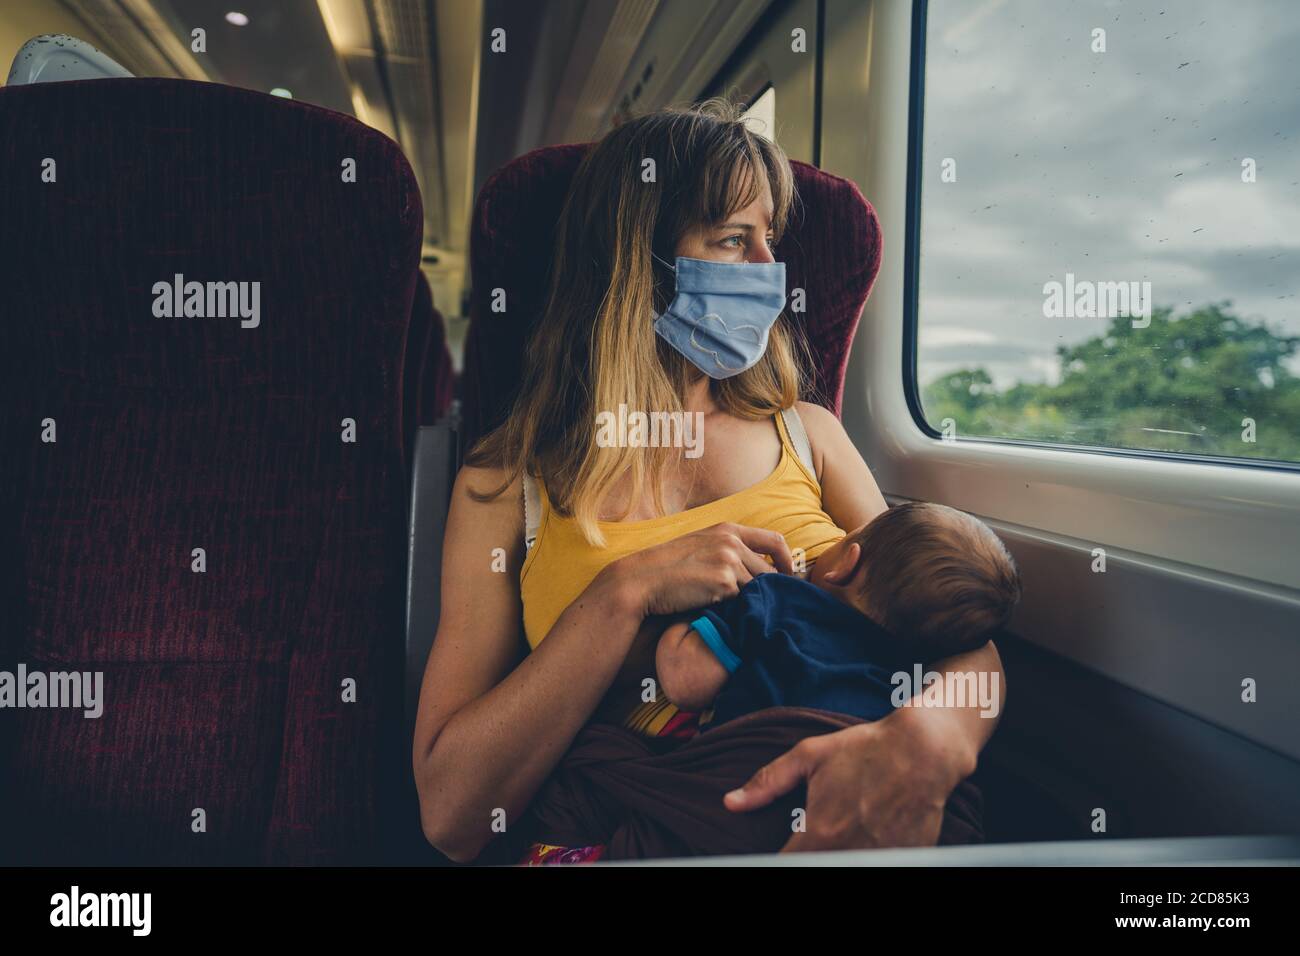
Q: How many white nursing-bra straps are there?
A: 2